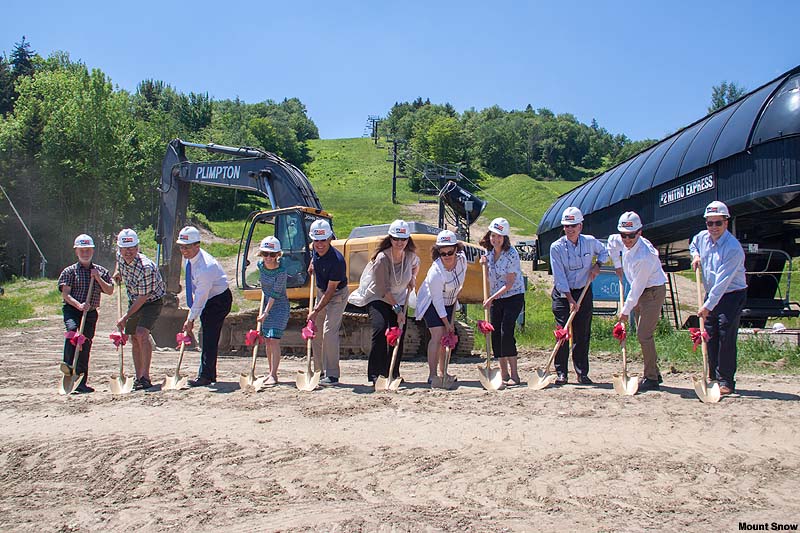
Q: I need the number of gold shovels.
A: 11